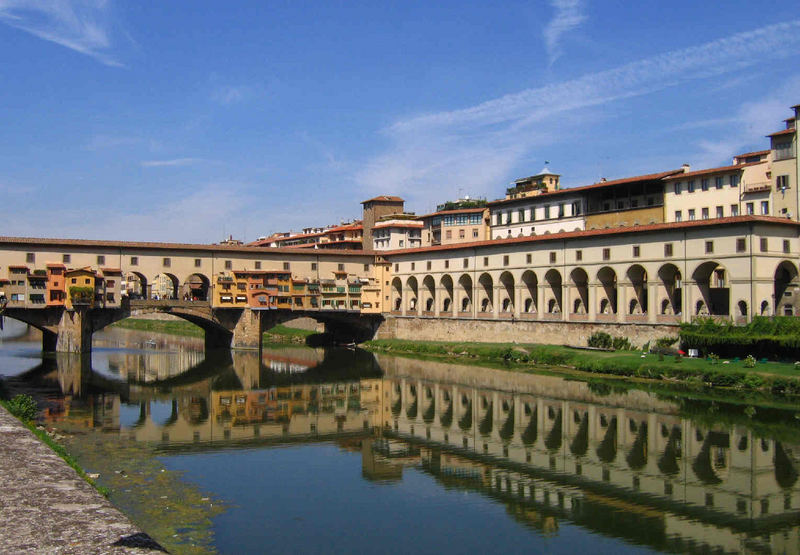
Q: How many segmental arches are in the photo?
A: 3